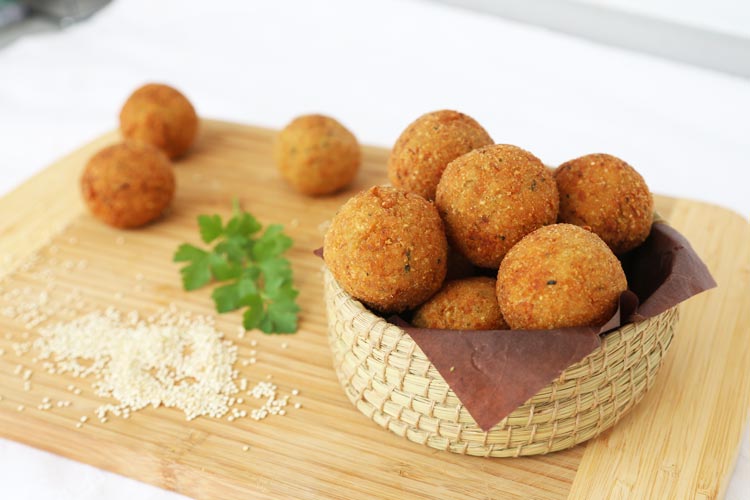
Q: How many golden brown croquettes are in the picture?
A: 9